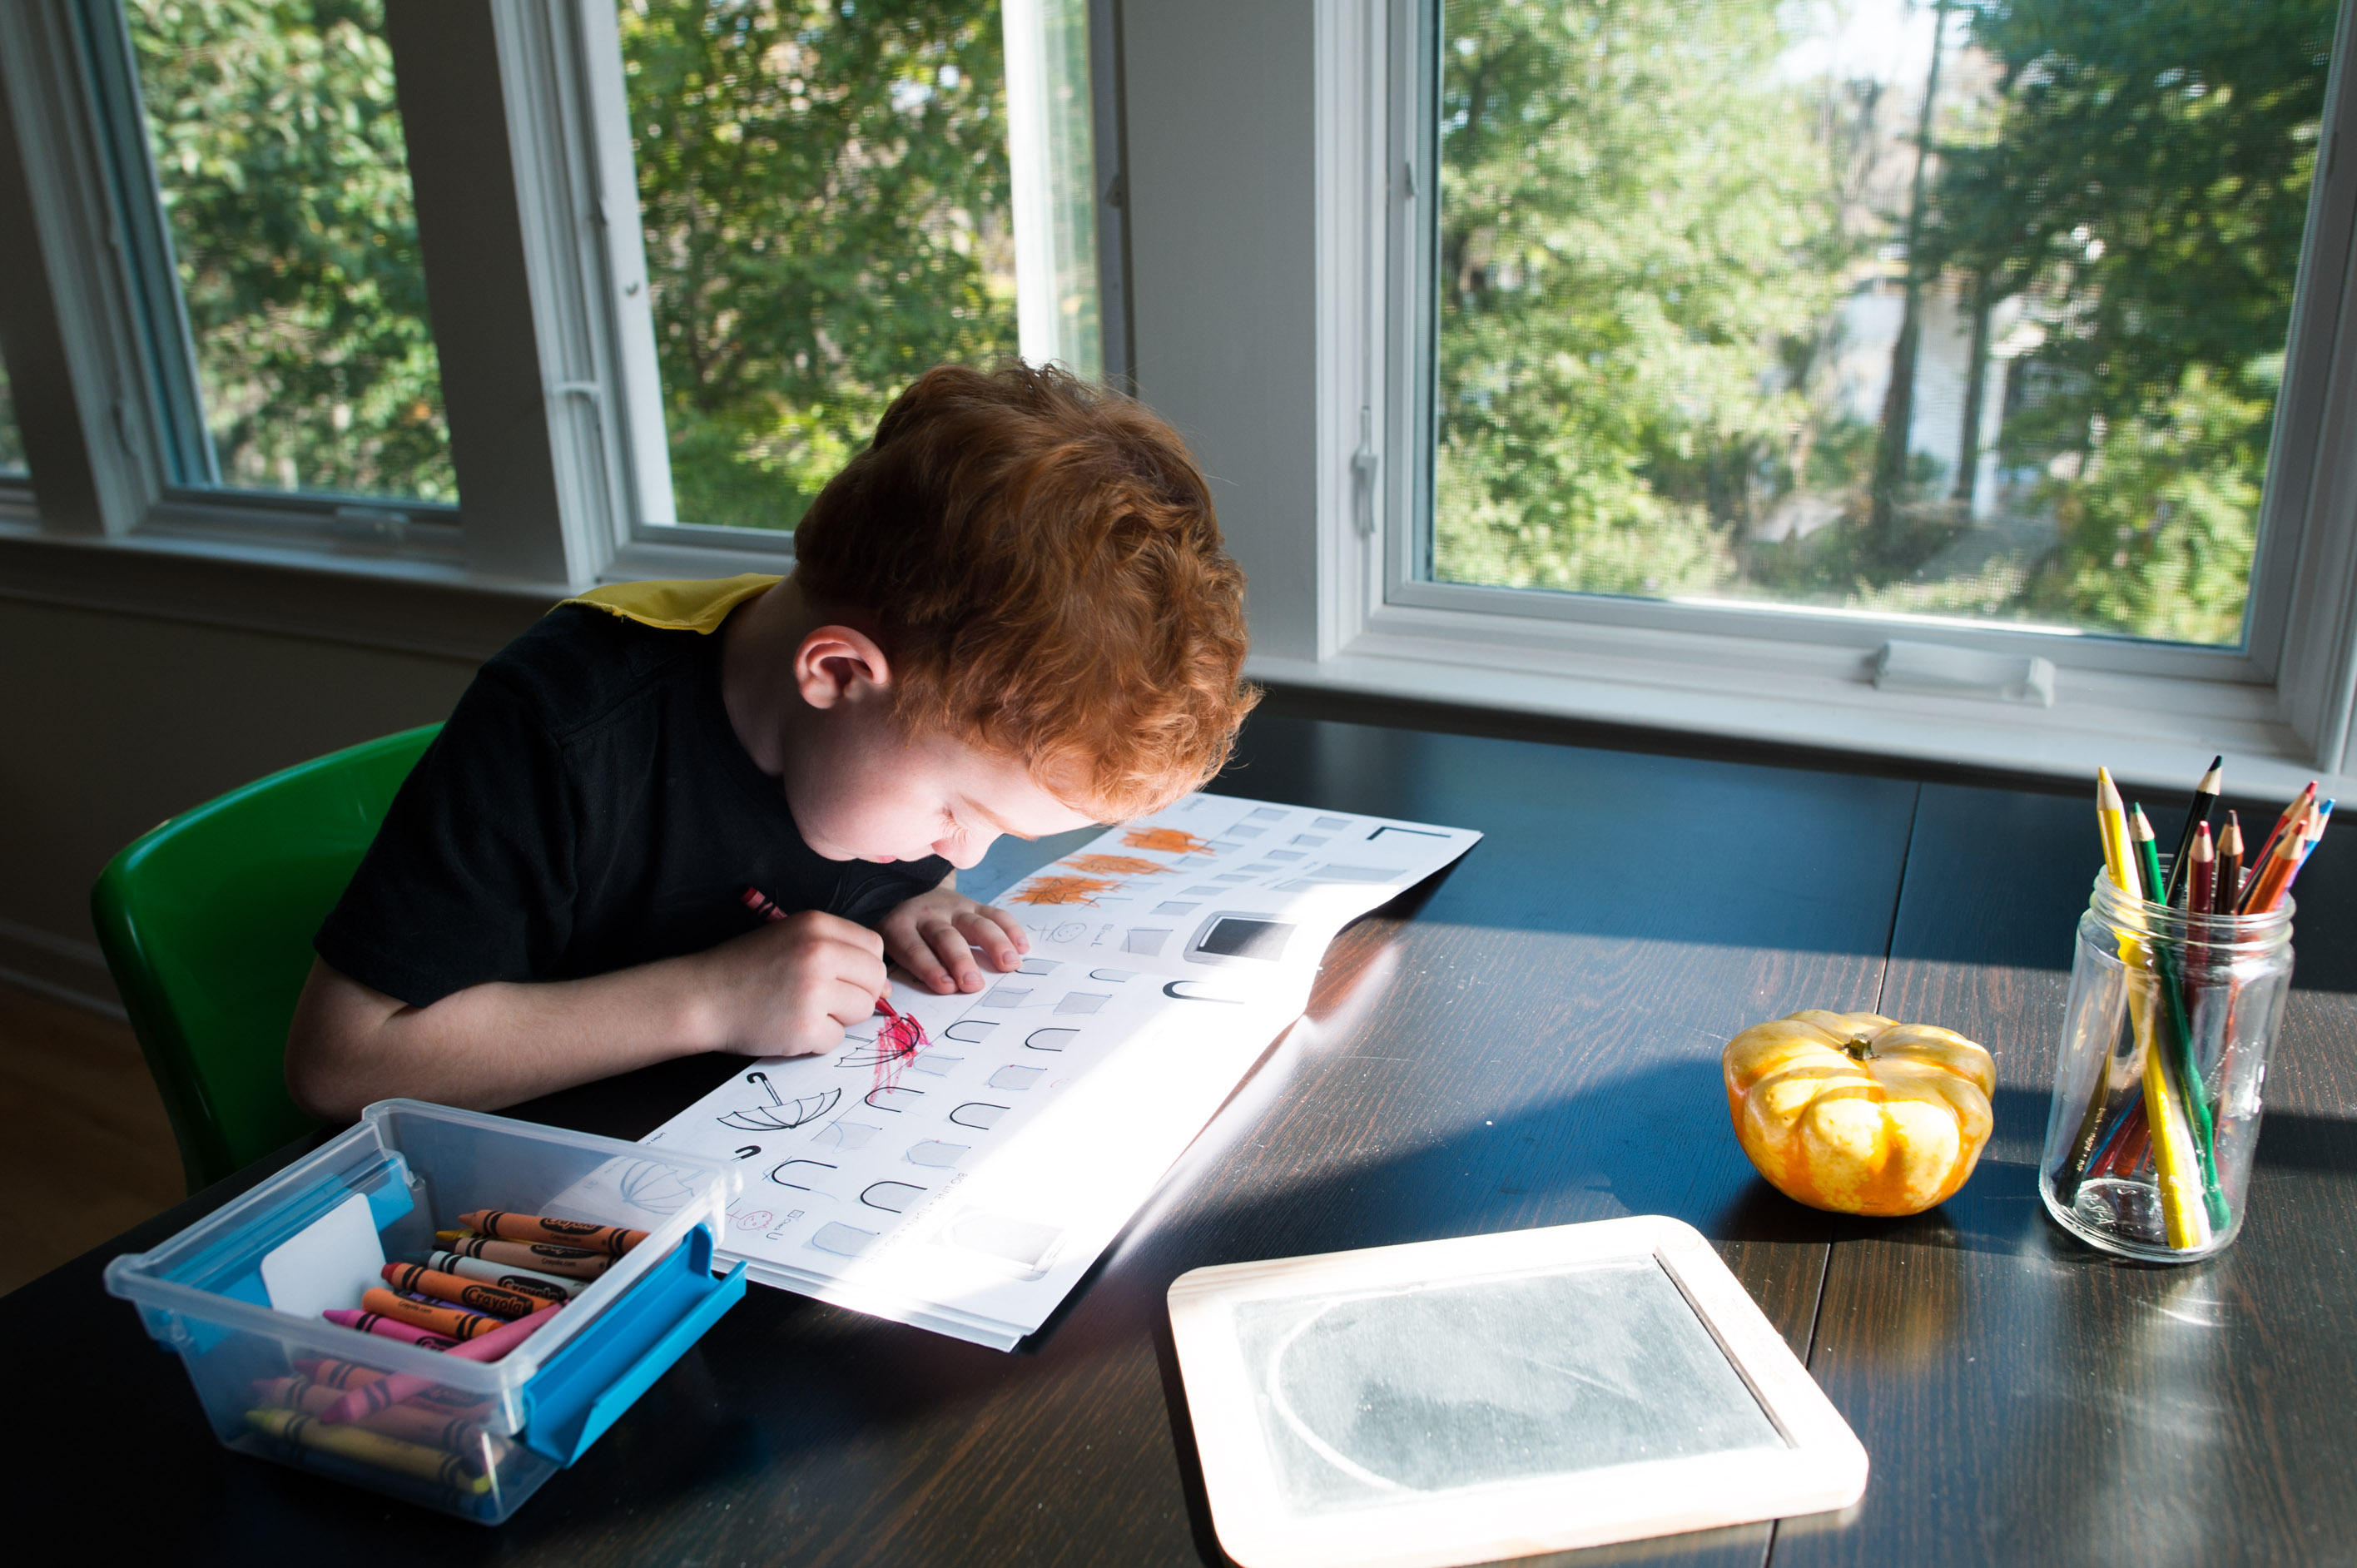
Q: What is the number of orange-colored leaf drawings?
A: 3